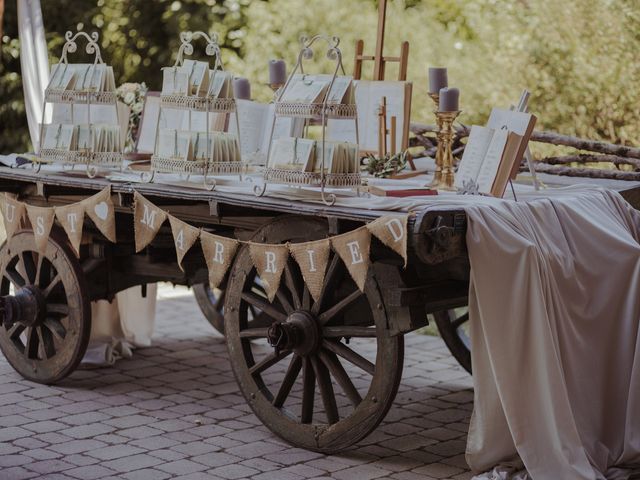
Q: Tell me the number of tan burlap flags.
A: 11